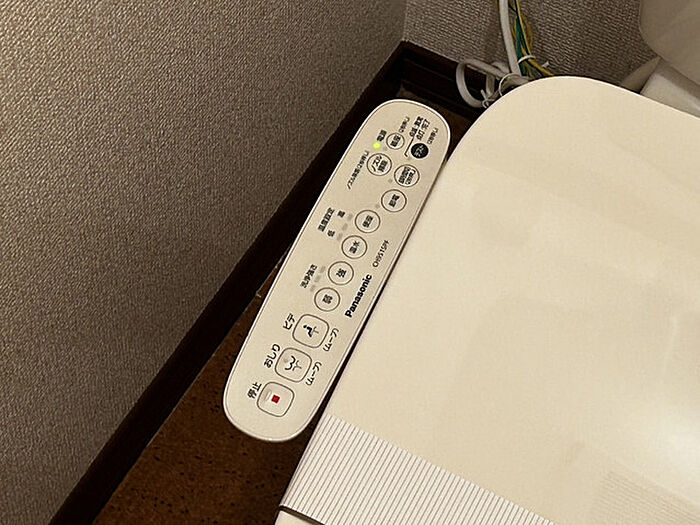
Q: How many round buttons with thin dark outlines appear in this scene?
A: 8